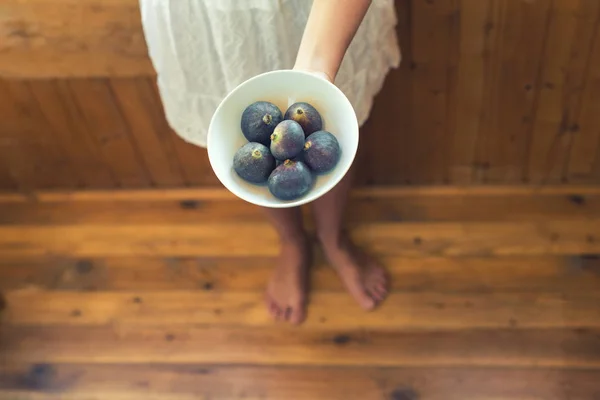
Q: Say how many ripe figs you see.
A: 6